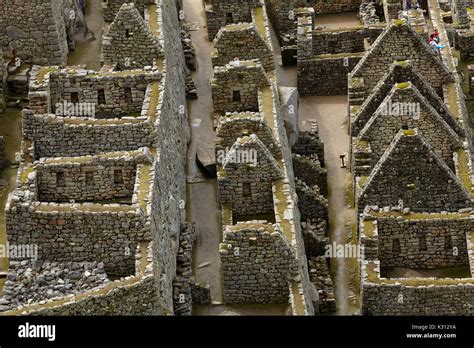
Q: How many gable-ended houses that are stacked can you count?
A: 4